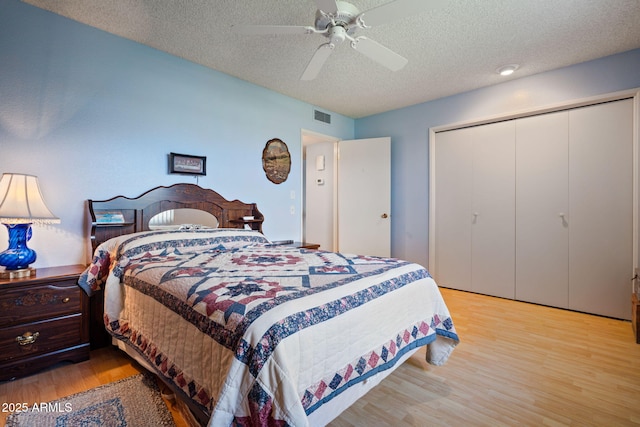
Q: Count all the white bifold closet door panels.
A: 4